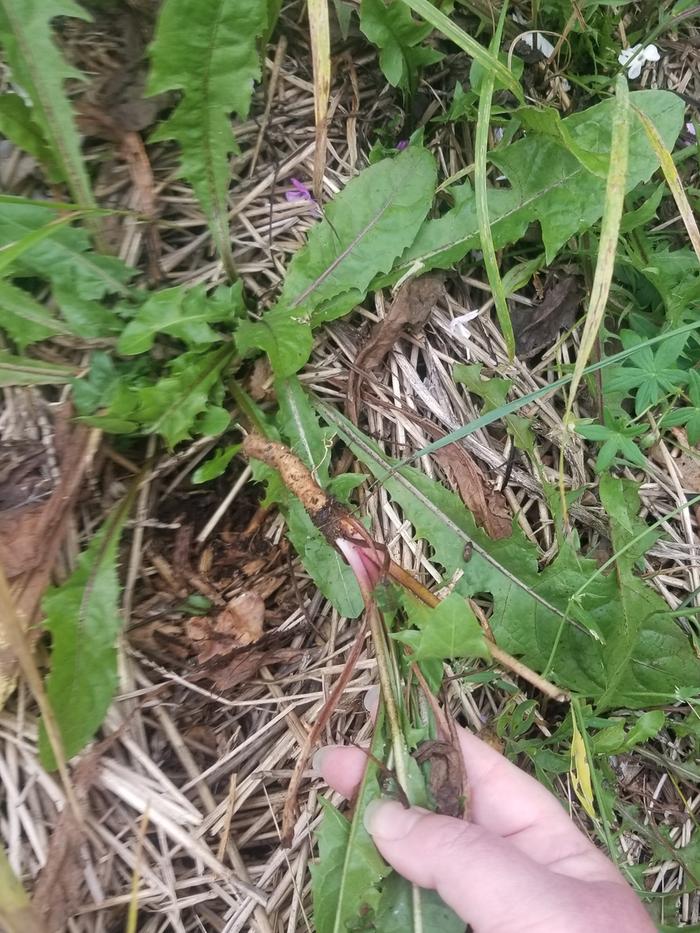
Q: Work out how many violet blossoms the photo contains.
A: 2